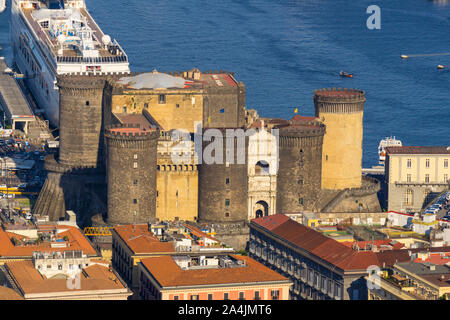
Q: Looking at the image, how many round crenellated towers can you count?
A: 5